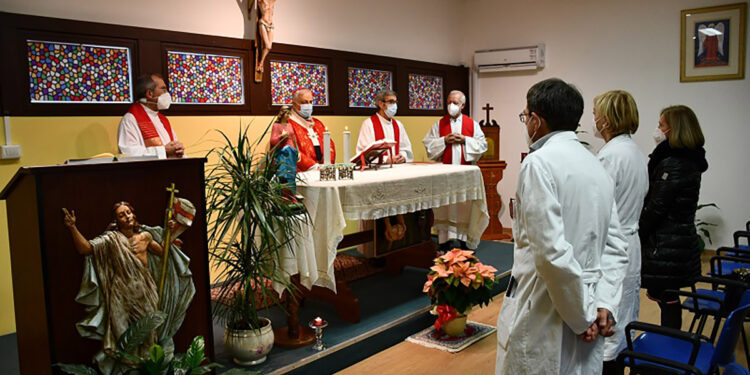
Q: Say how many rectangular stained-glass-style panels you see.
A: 5